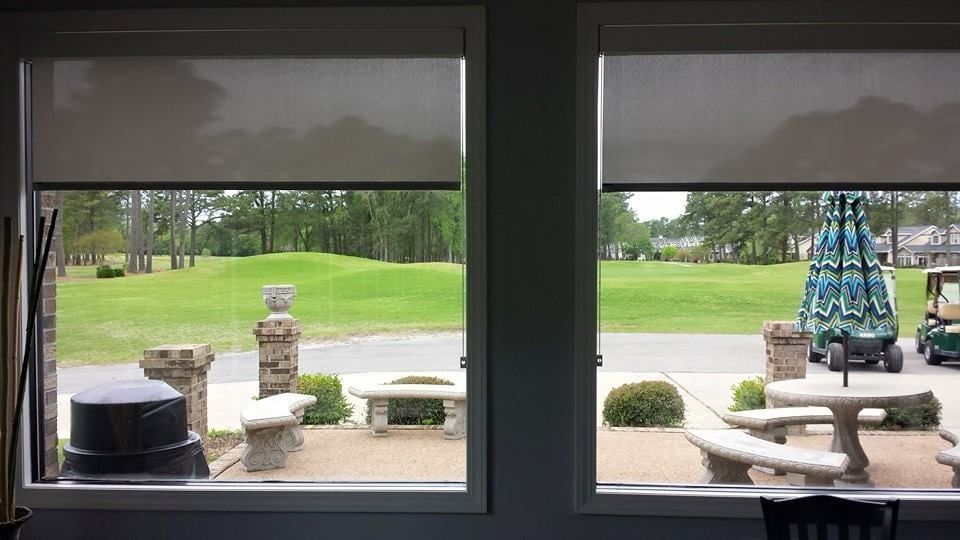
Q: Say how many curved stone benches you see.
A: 5